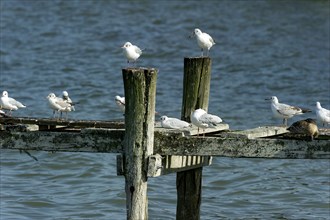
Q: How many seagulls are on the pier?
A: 10